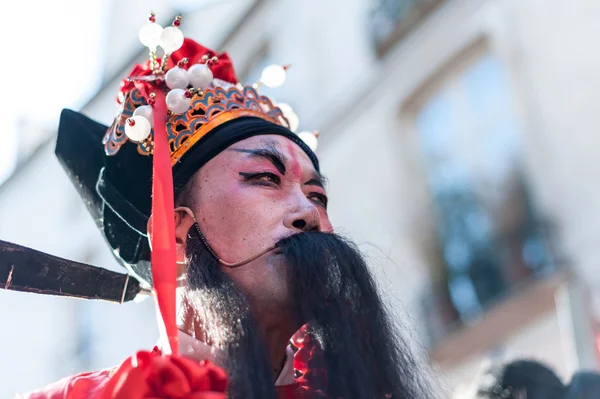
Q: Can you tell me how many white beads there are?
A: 11